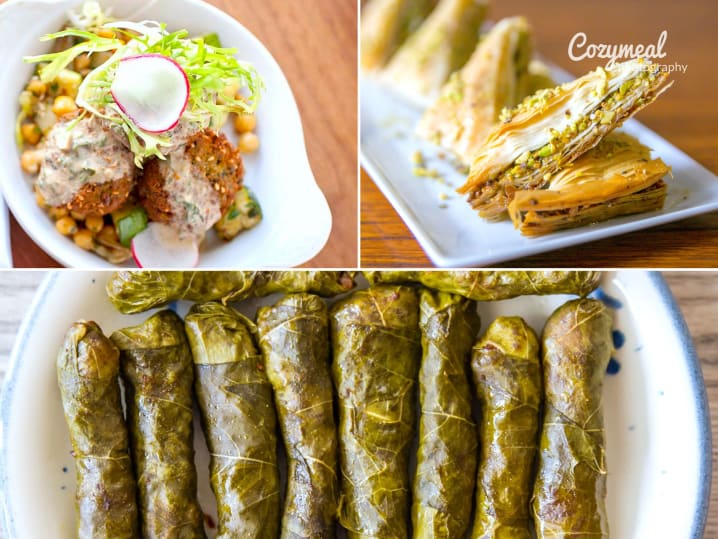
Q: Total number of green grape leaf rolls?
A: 10